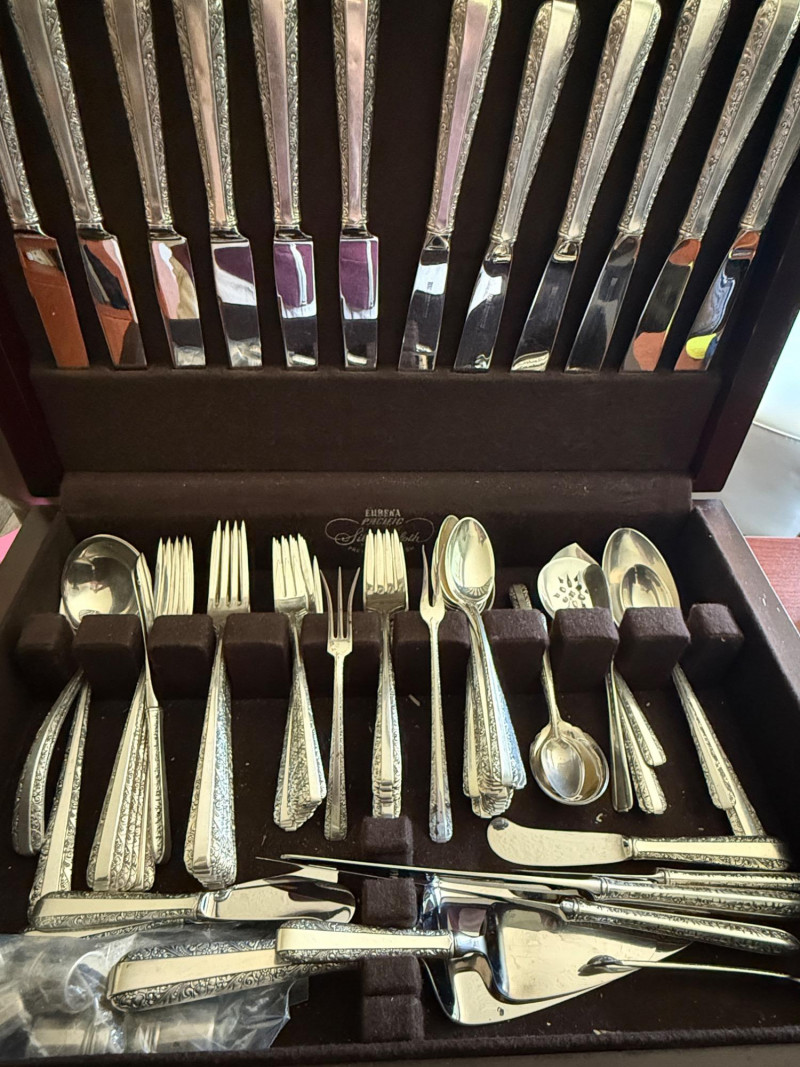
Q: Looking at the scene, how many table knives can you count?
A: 12